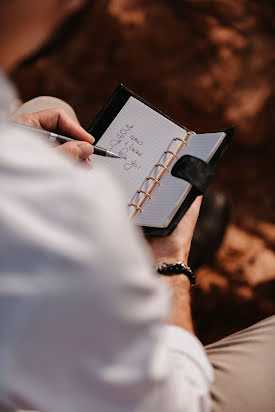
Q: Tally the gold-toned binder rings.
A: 6